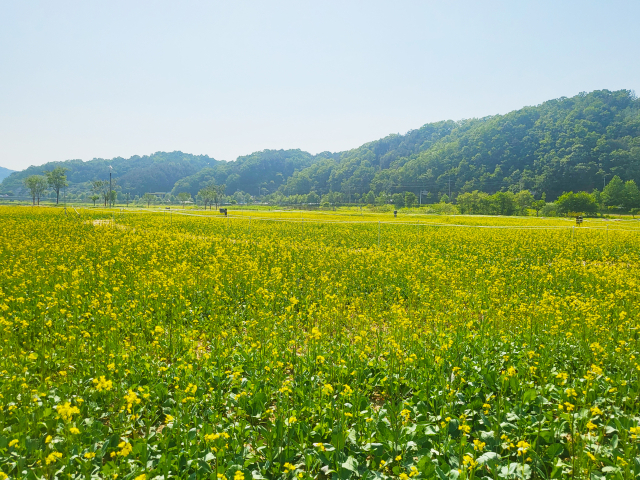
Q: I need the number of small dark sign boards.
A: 3